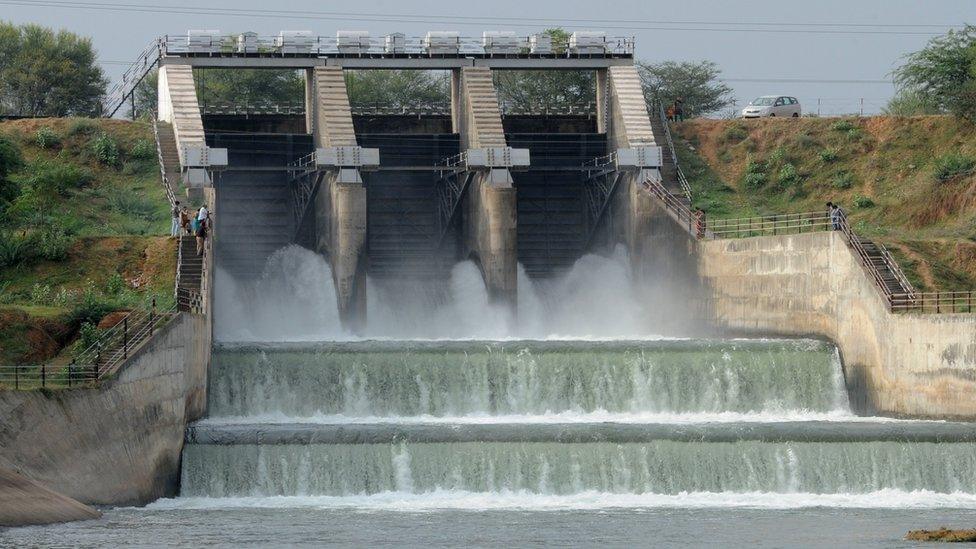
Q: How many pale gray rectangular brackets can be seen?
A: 4